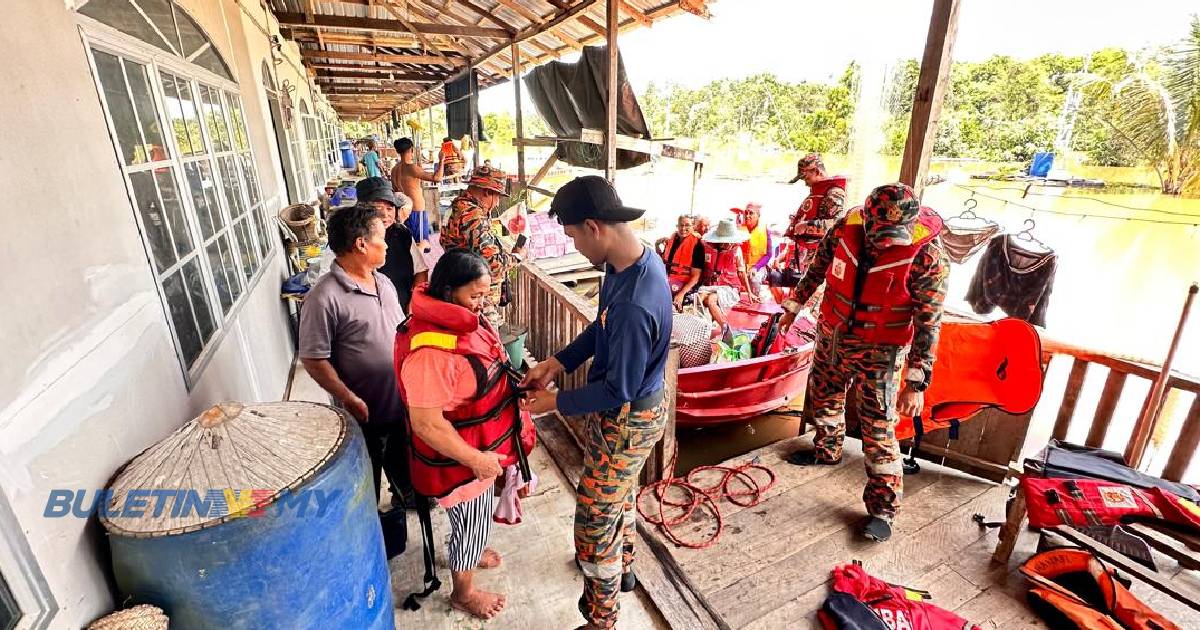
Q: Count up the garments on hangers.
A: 2